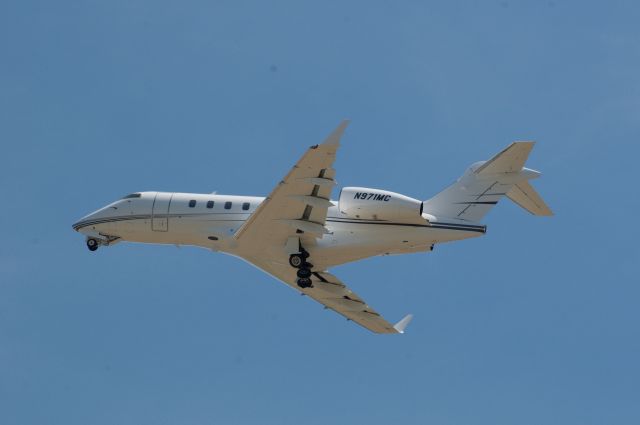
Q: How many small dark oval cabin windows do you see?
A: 4